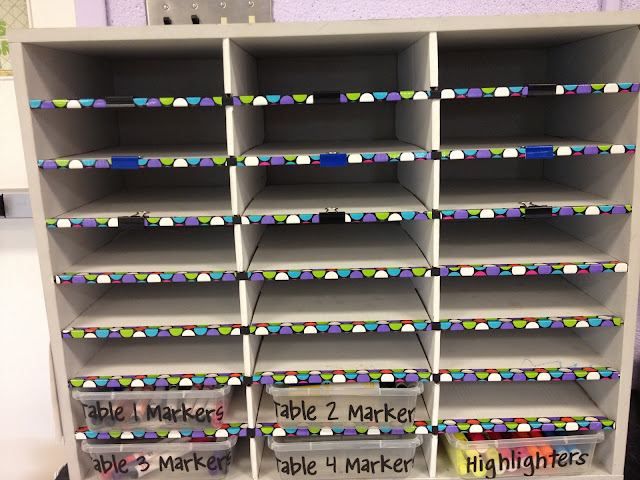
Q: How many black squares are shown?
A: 14